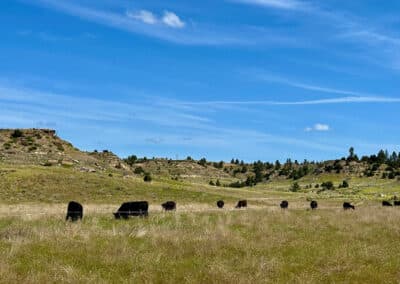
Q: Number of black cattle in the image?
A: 10